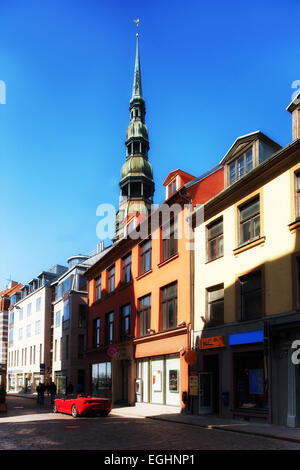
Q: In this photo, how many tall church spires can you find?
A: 1